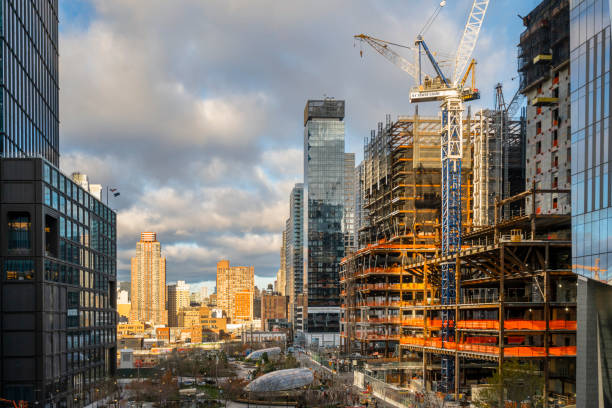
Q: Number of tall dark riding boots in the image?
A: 0